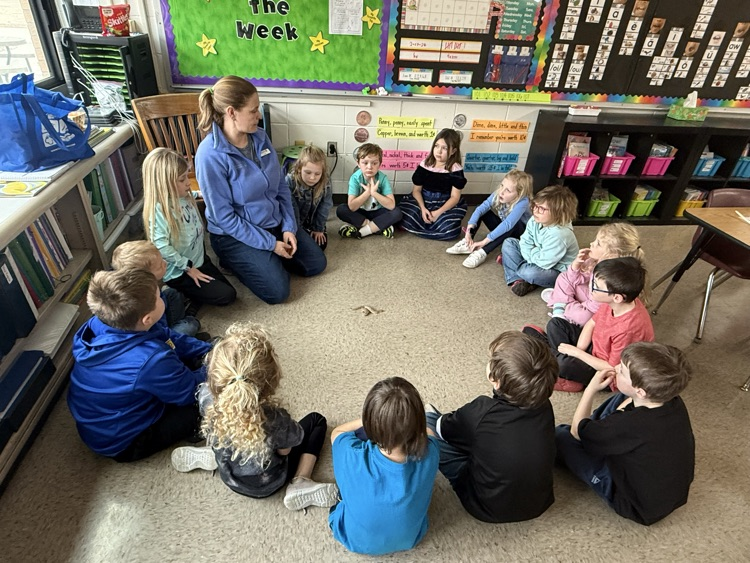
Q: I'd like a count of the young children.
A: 14